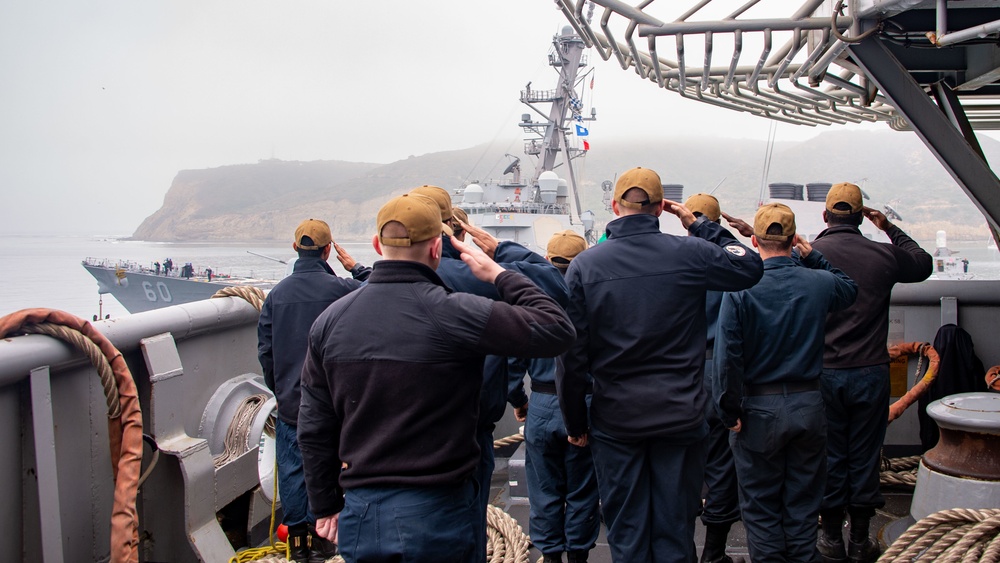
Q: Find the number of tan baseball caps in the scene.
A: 9